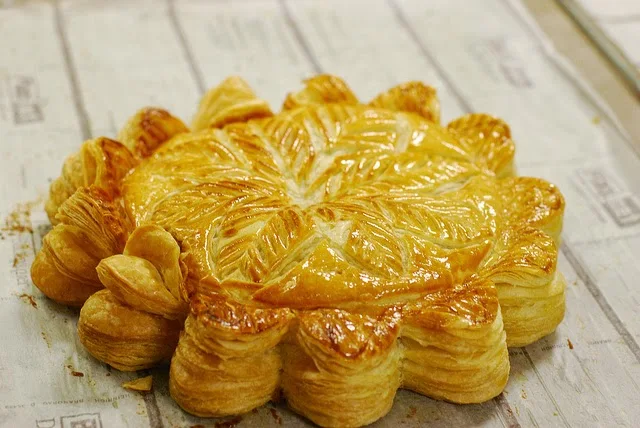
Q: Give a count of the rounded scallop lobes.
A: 13